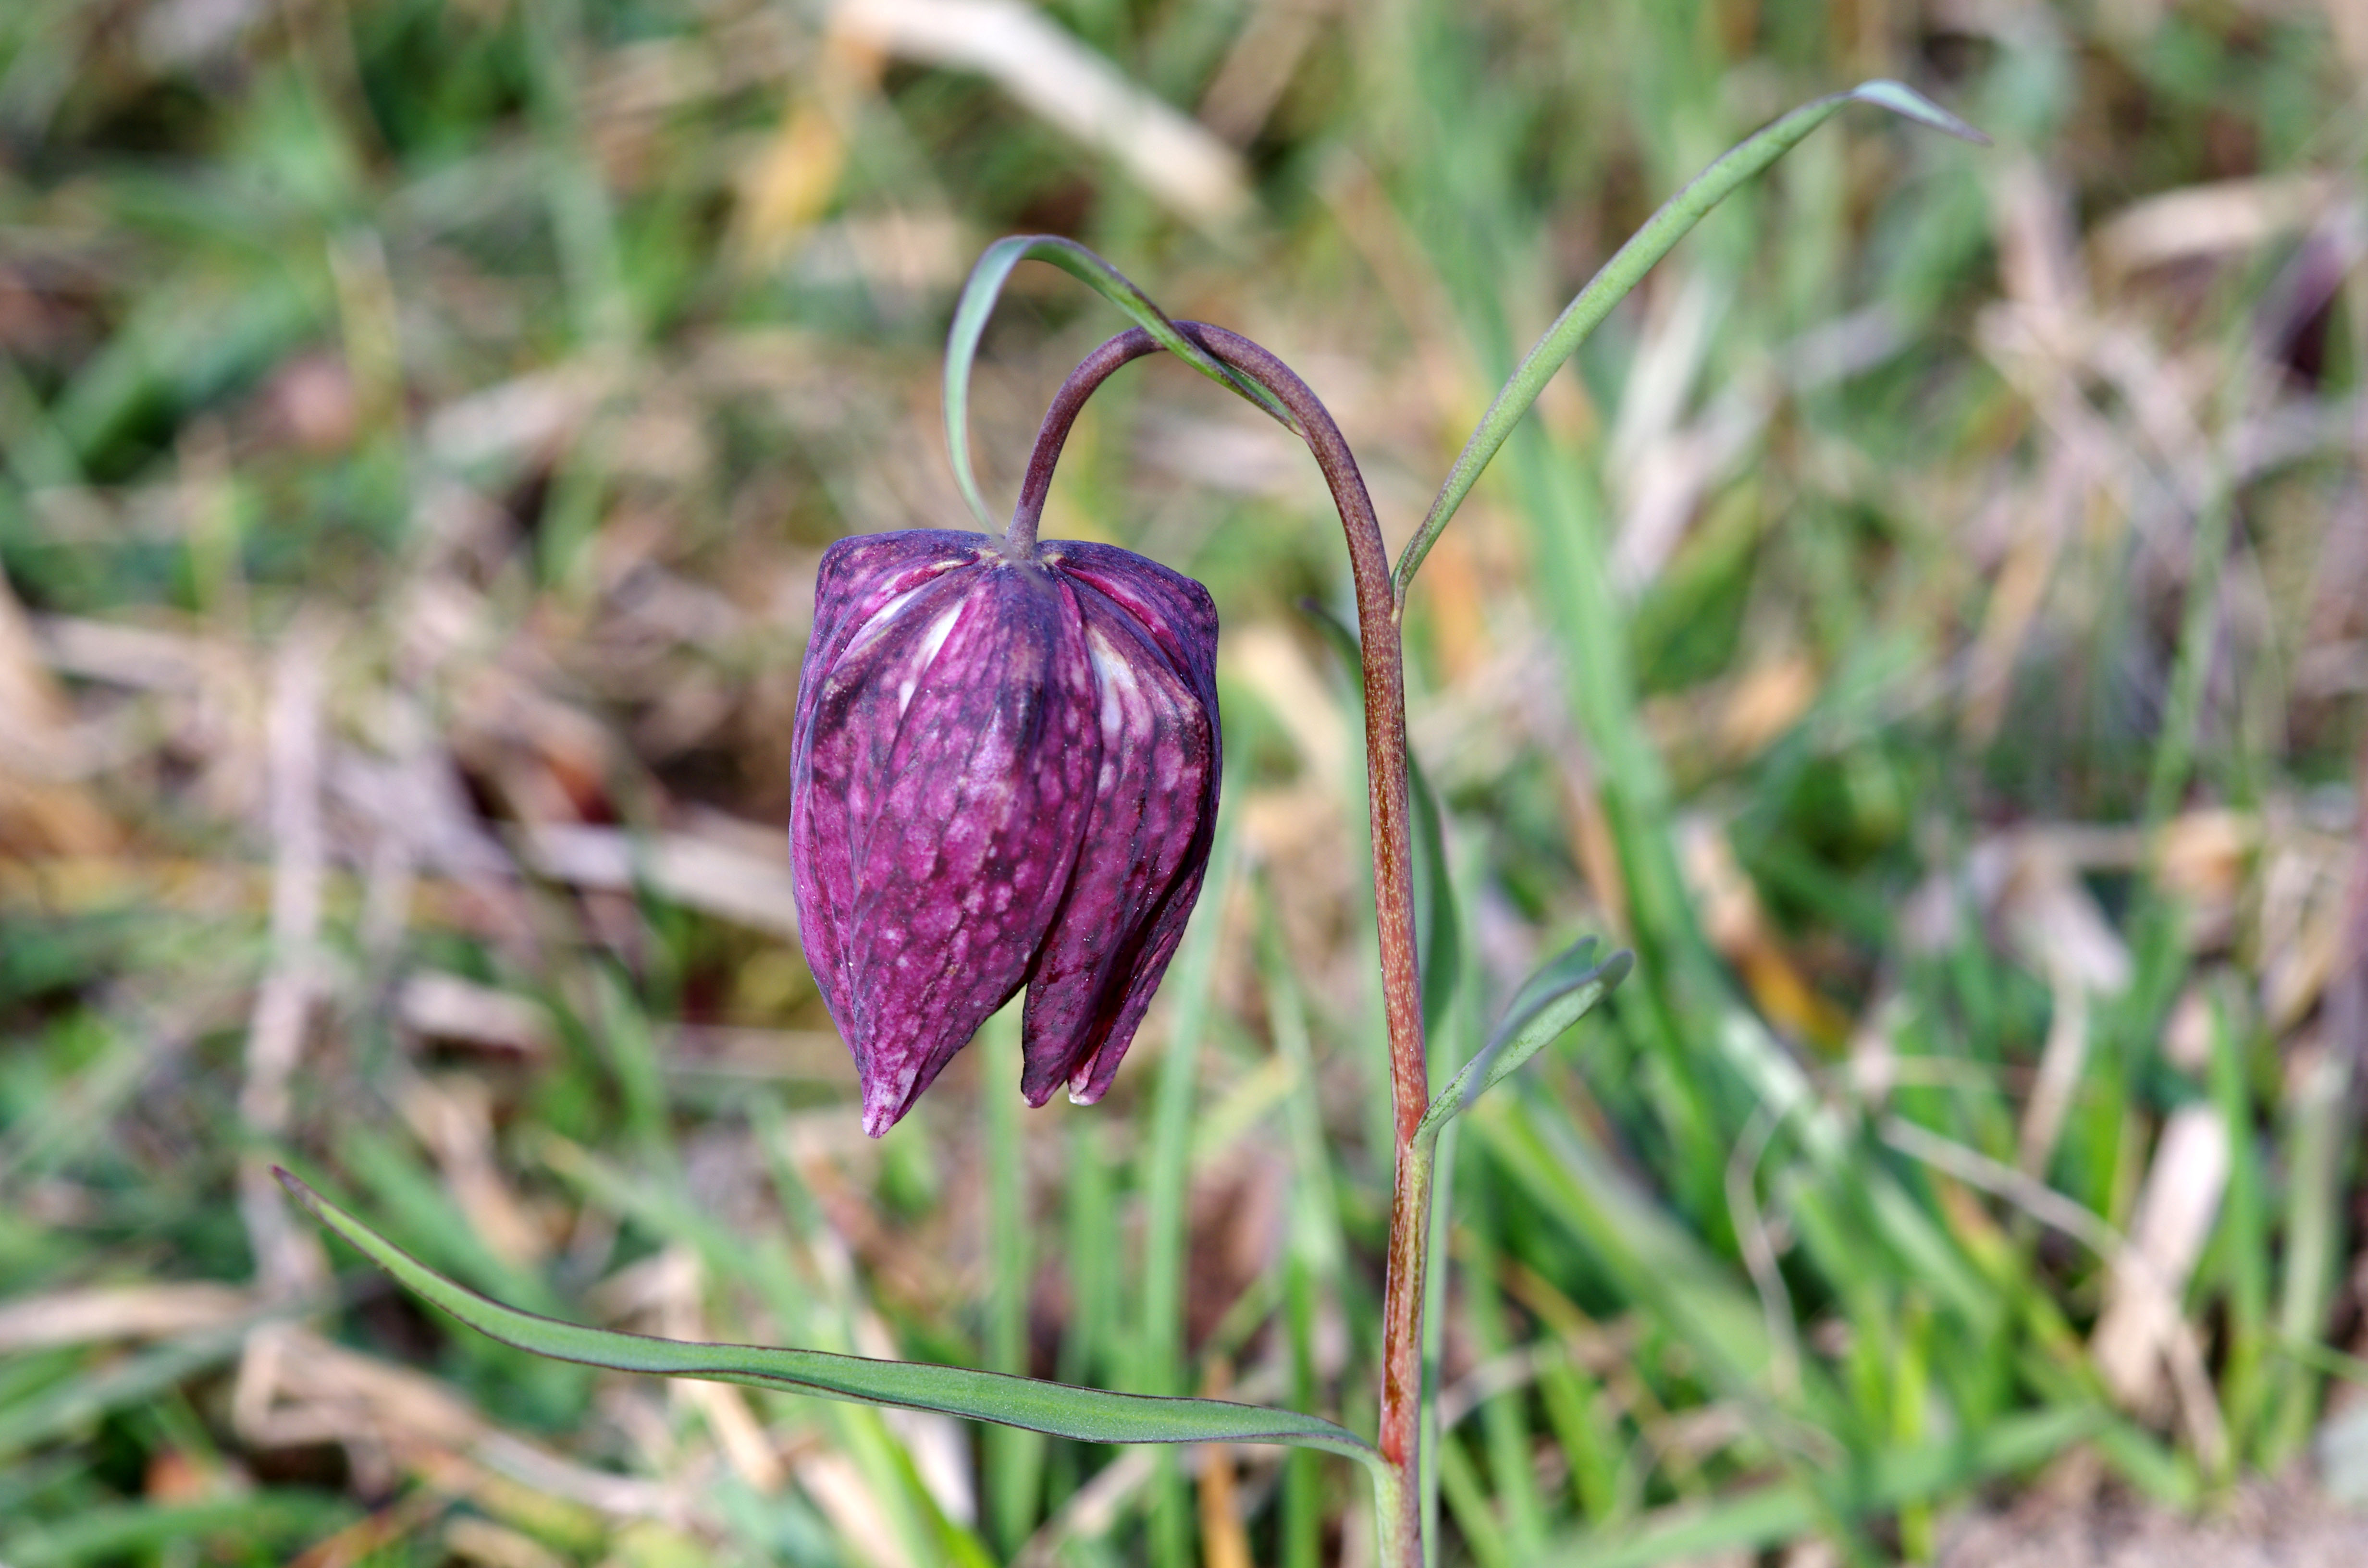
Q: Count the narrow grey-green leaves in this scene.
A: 4